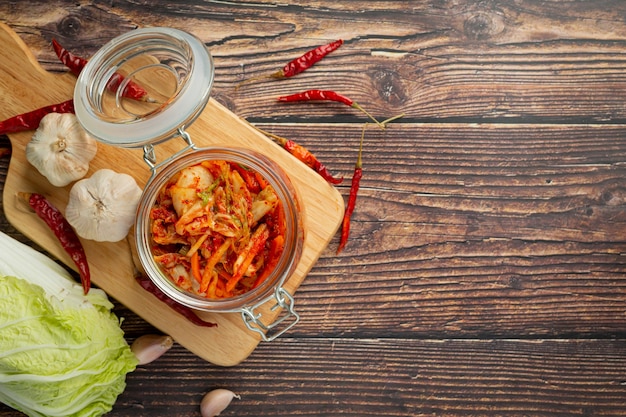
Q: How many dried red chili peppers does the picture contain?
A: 8